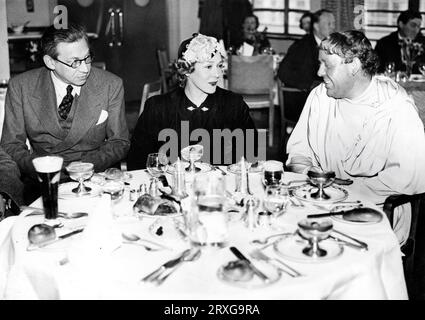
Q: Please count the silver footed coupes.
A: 4